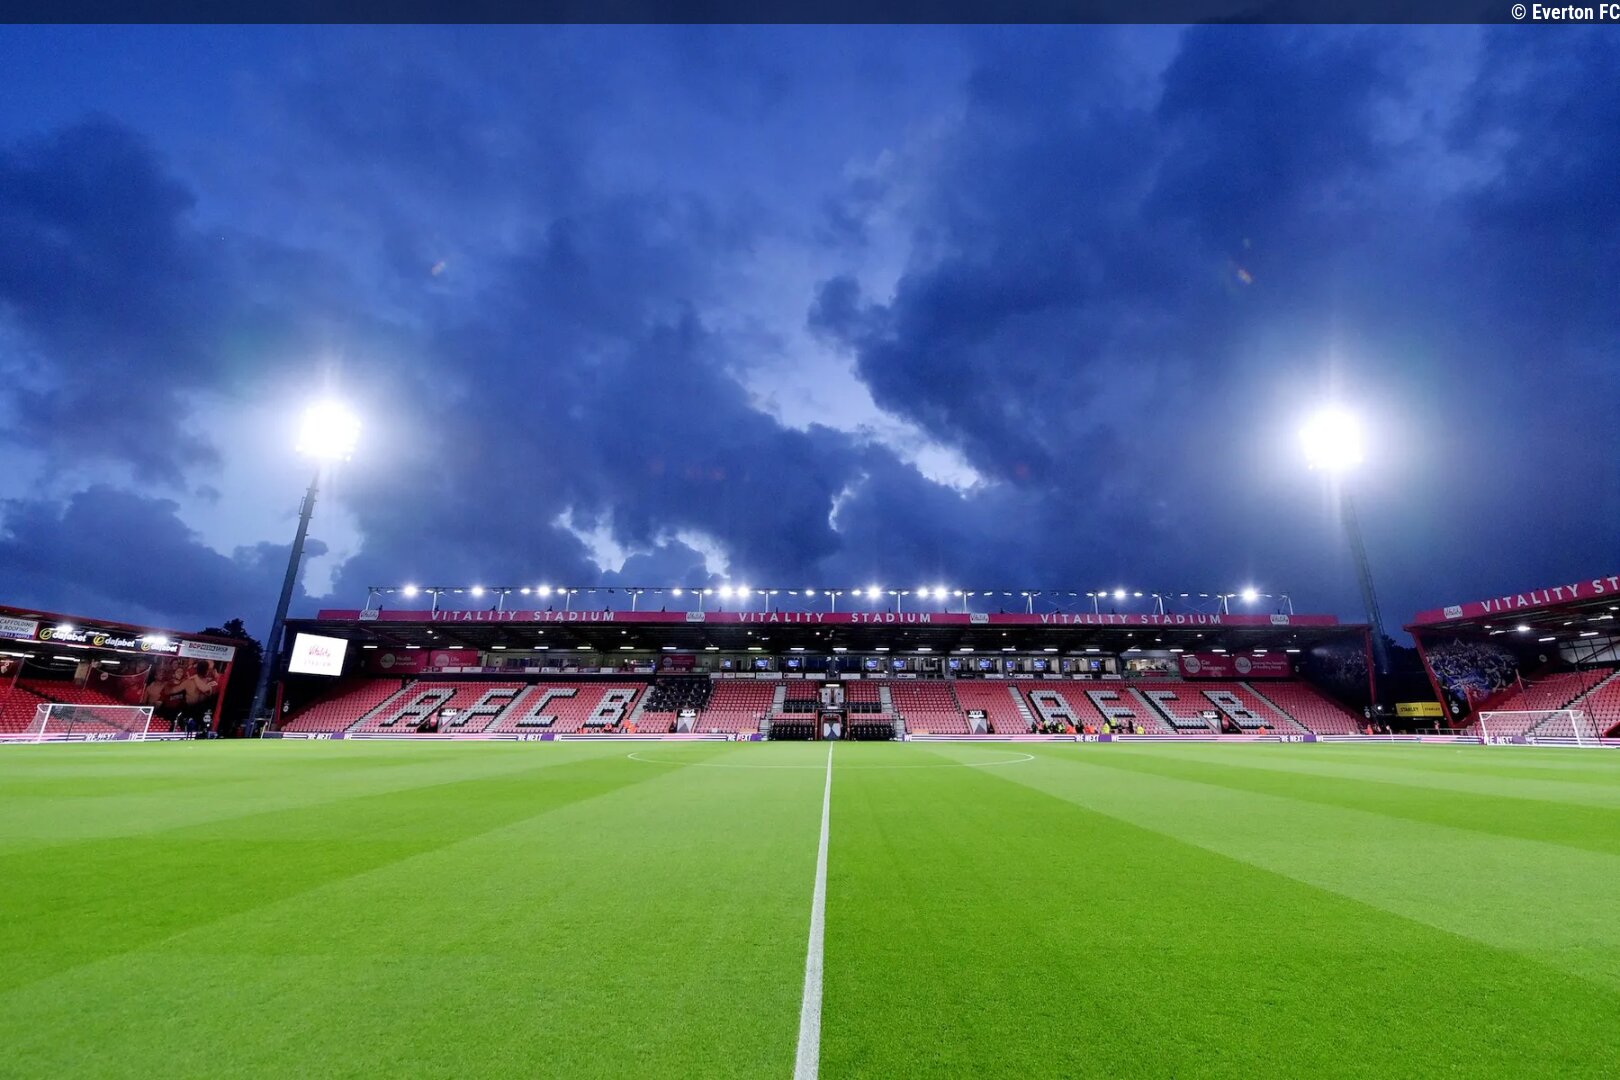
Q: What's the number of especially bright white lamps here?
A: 2